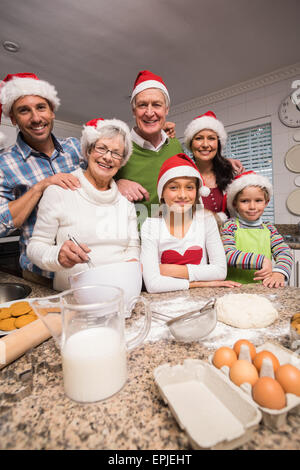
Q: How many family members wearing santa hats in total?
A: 6